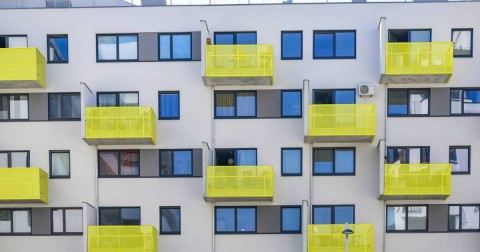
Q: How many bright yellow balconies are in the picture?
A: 10